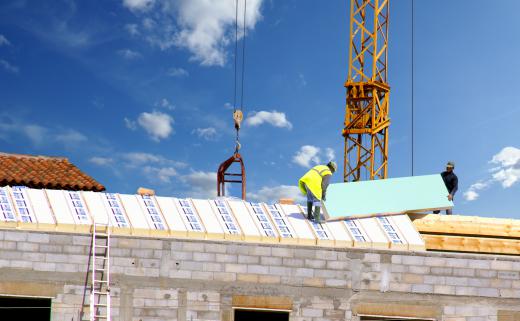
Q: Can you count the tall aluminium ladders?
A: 1